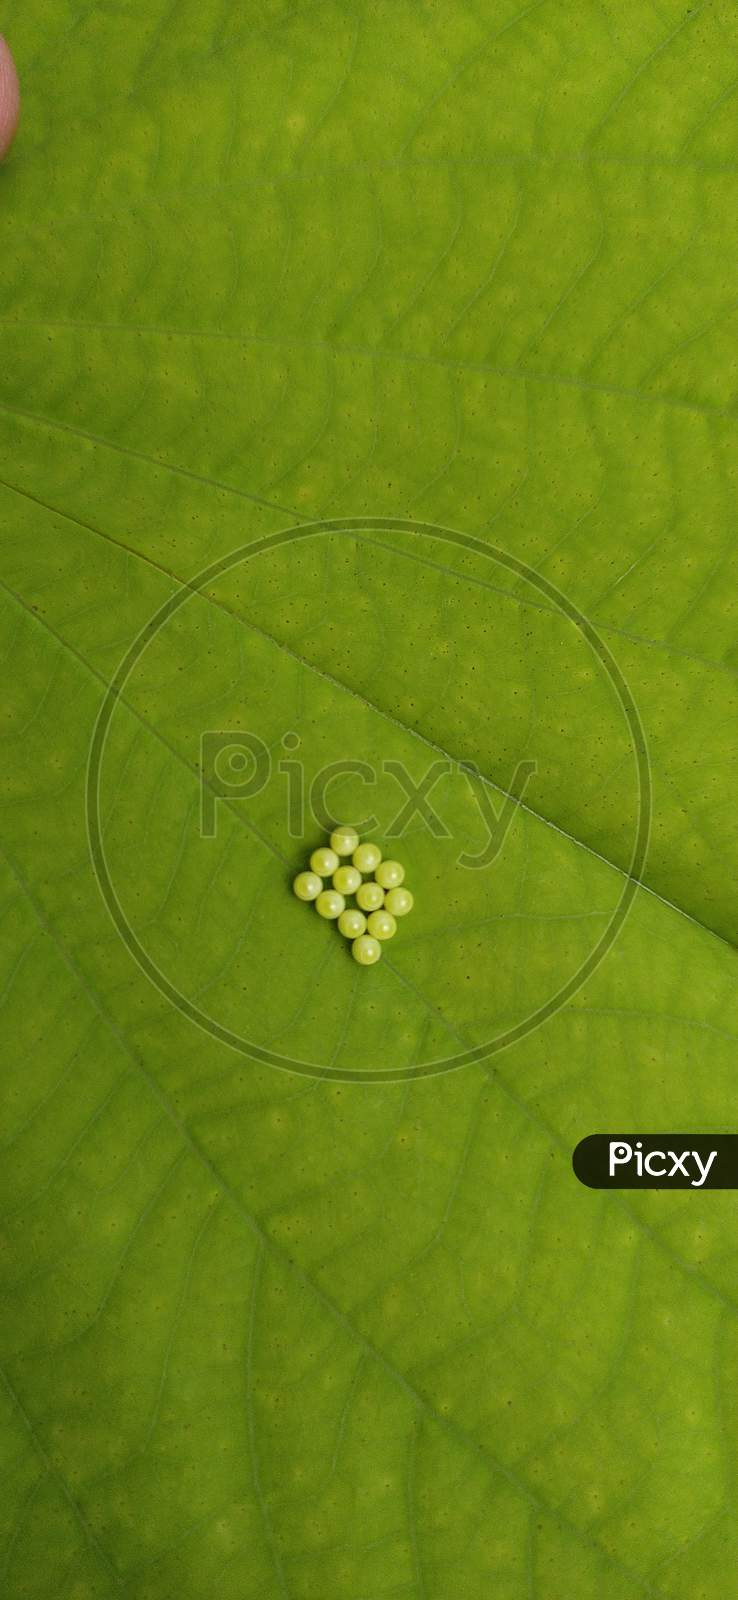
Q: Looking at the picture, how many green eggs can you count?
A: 12